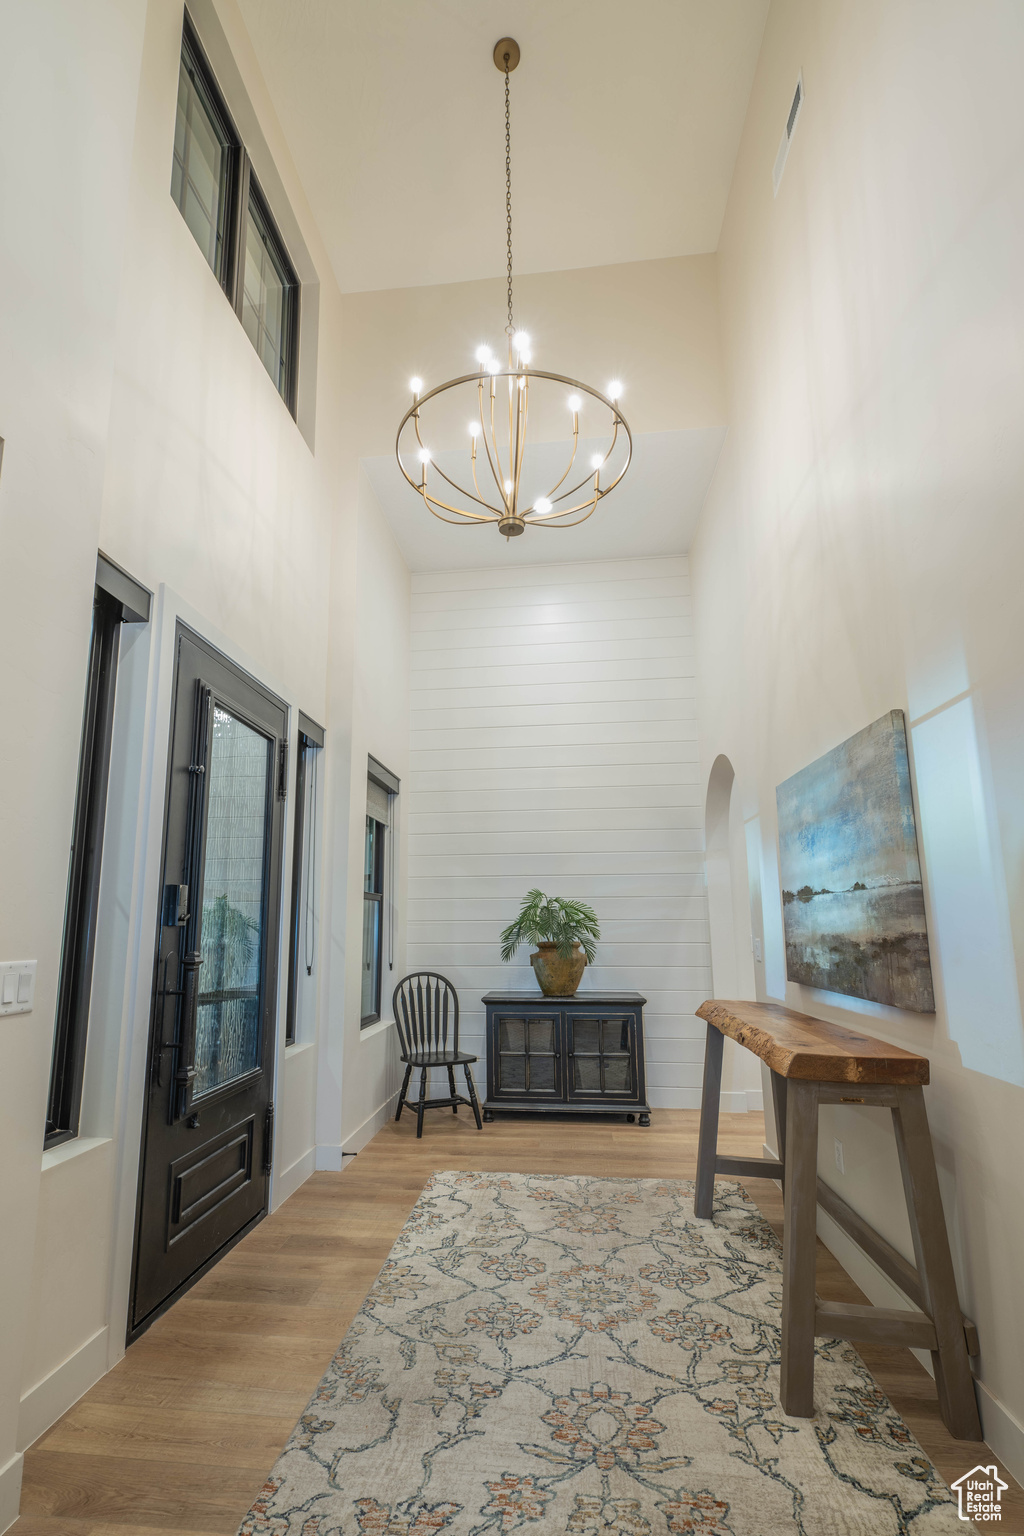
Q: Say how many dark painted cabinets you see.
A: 1